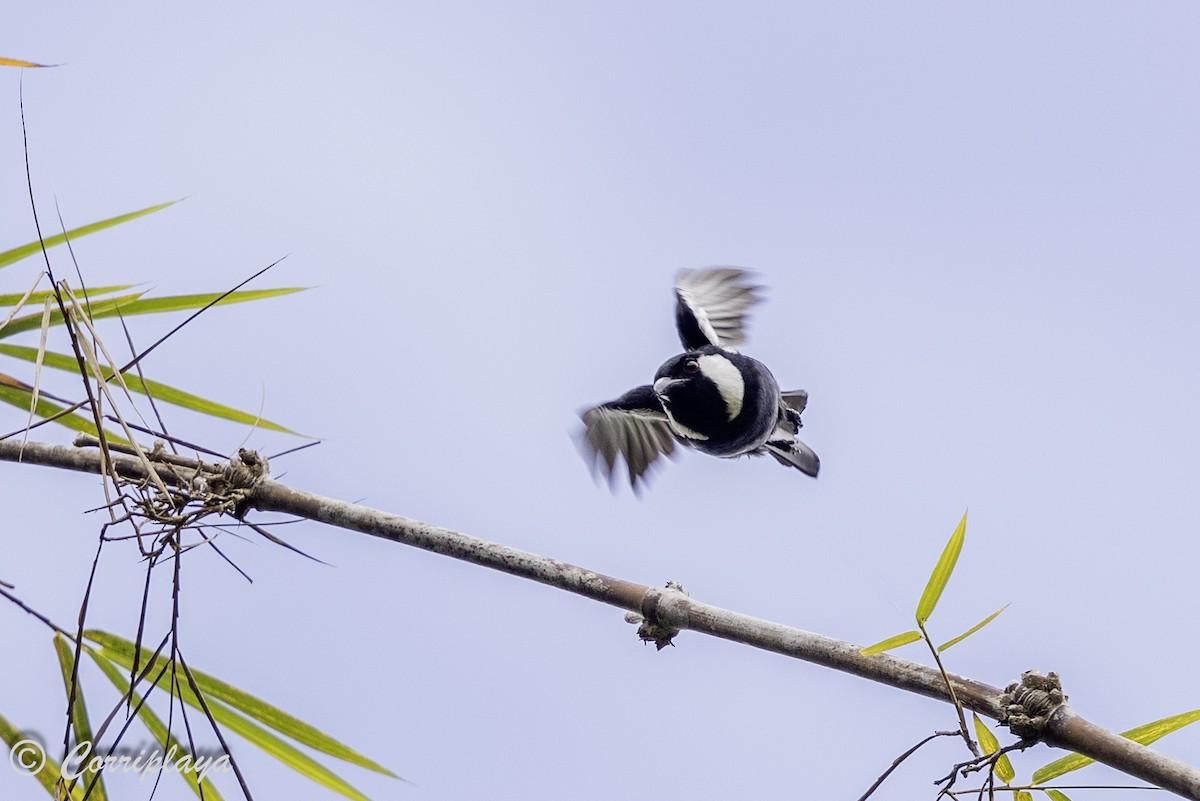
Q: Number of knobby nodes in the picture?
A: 3